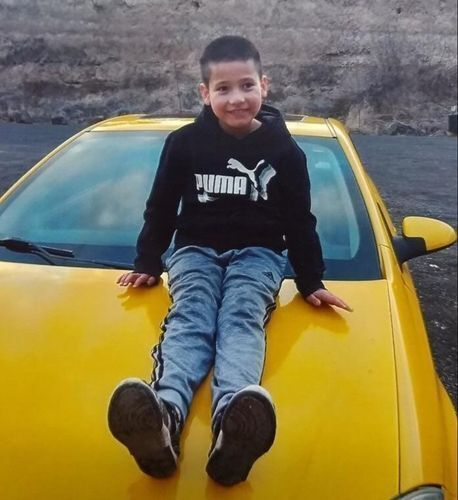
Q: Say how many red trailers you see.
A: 0